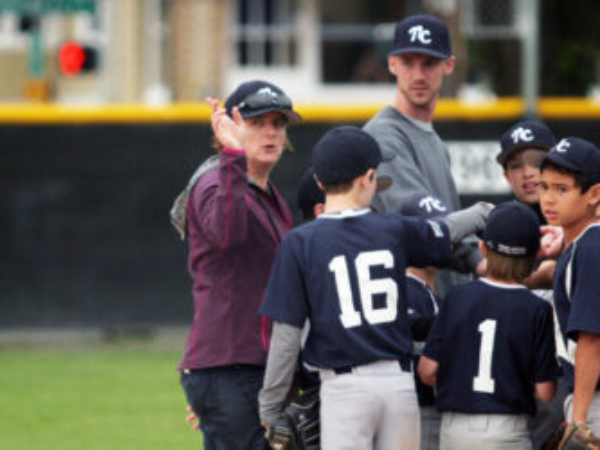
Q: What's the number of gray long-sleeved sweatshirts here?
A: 1